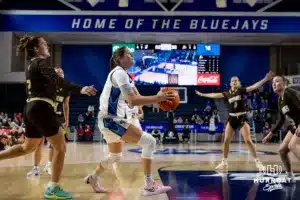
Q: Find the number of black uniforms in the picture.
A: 4